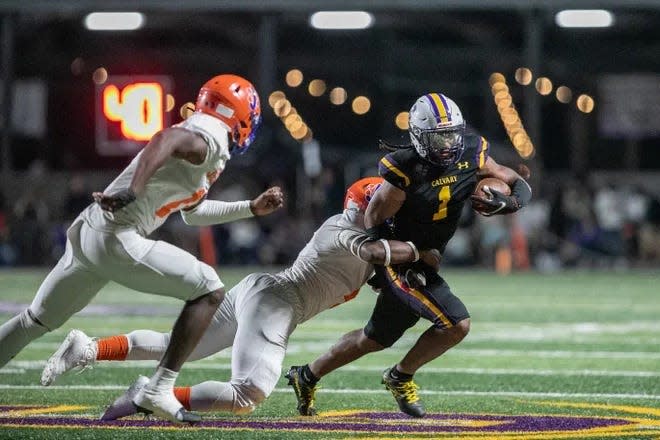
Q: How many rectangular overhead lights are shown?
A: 3